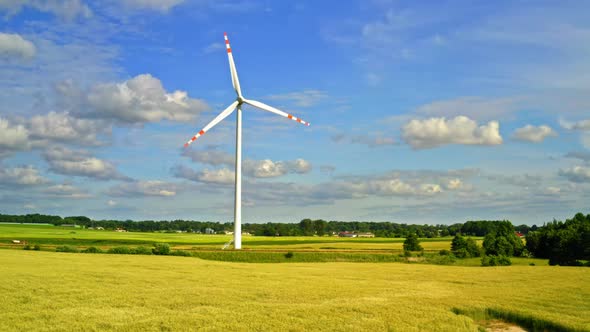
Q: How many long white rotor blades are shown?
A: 3